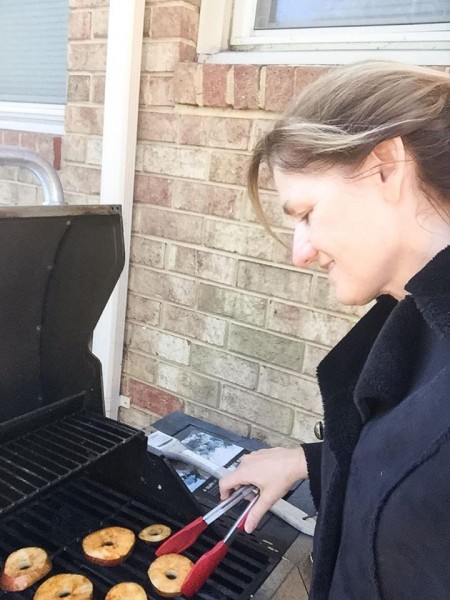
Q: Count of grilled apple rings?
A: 6